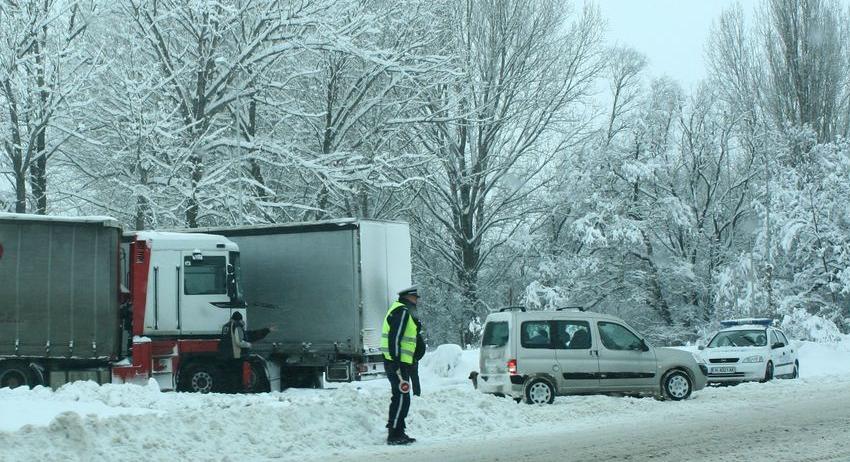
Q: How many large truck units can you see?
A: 2